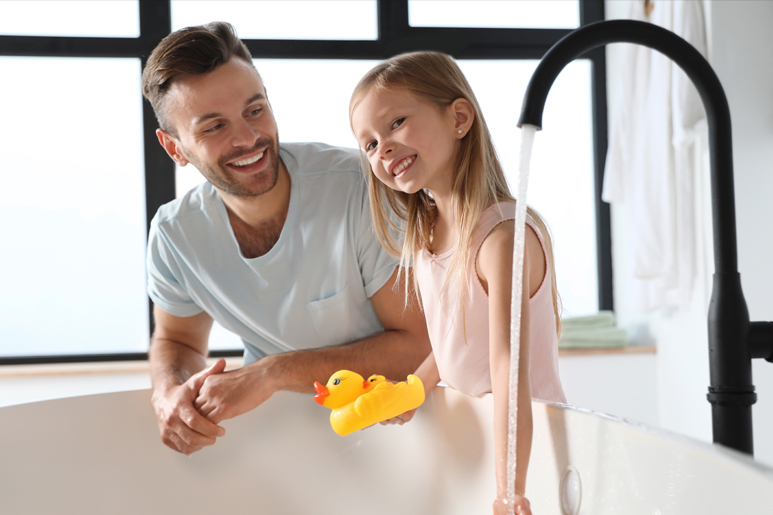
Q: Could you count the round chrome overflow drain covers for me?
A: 1